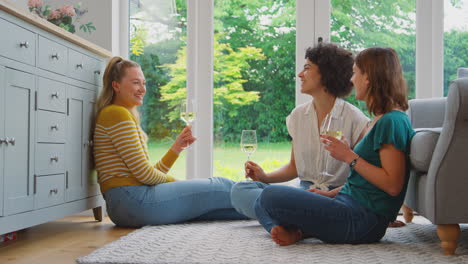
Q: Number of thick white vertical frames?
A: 4